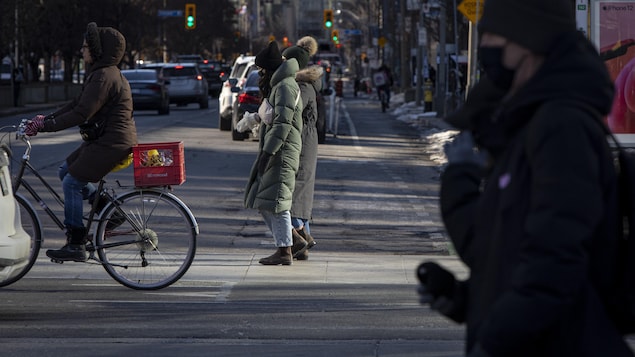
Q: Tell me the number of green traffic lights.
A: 3